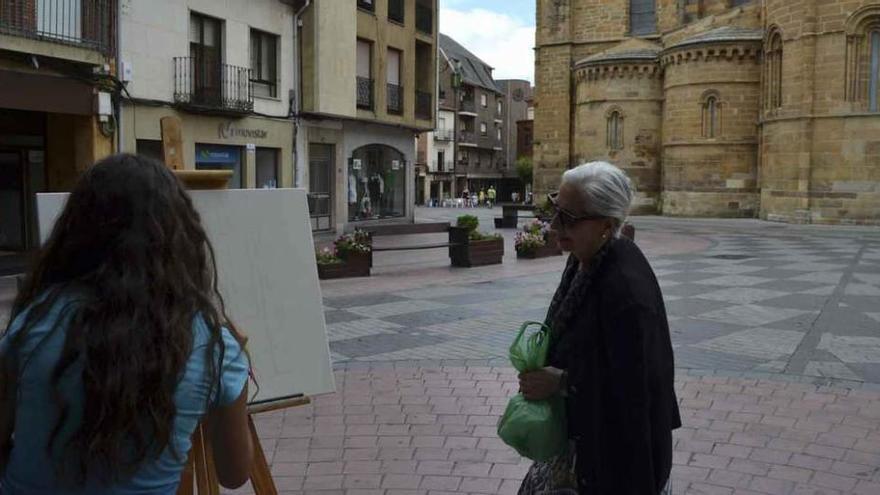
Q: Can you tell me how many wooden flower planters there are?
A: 3